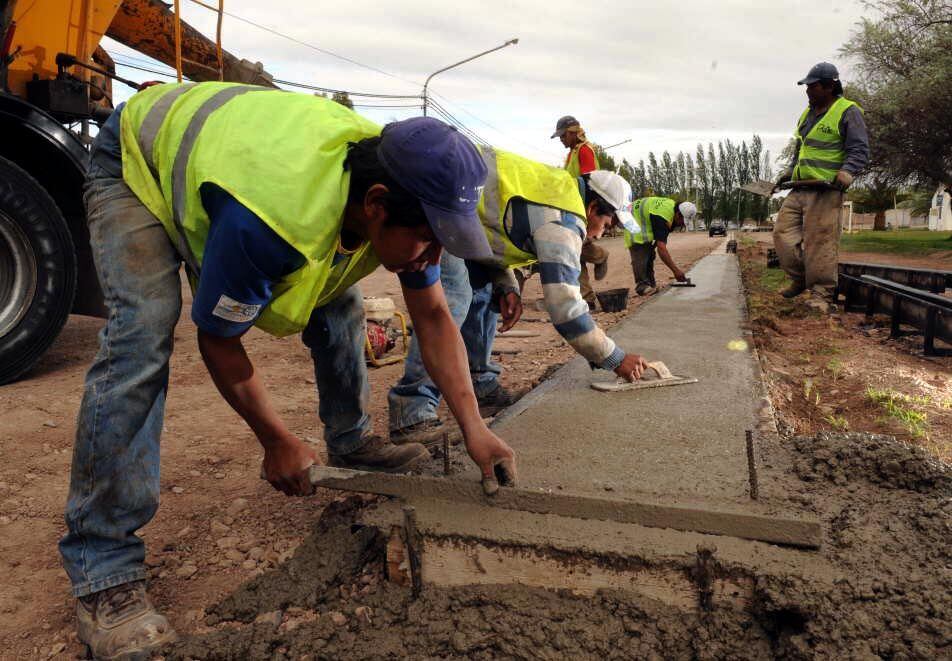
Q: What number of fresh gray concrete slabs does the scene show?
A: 1